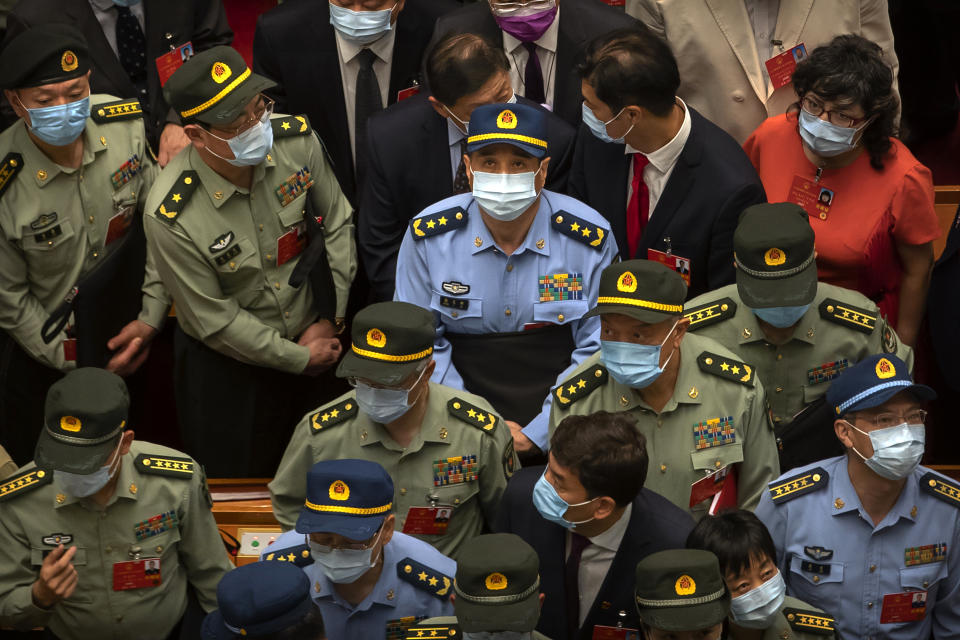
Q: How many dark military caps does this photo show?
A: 12